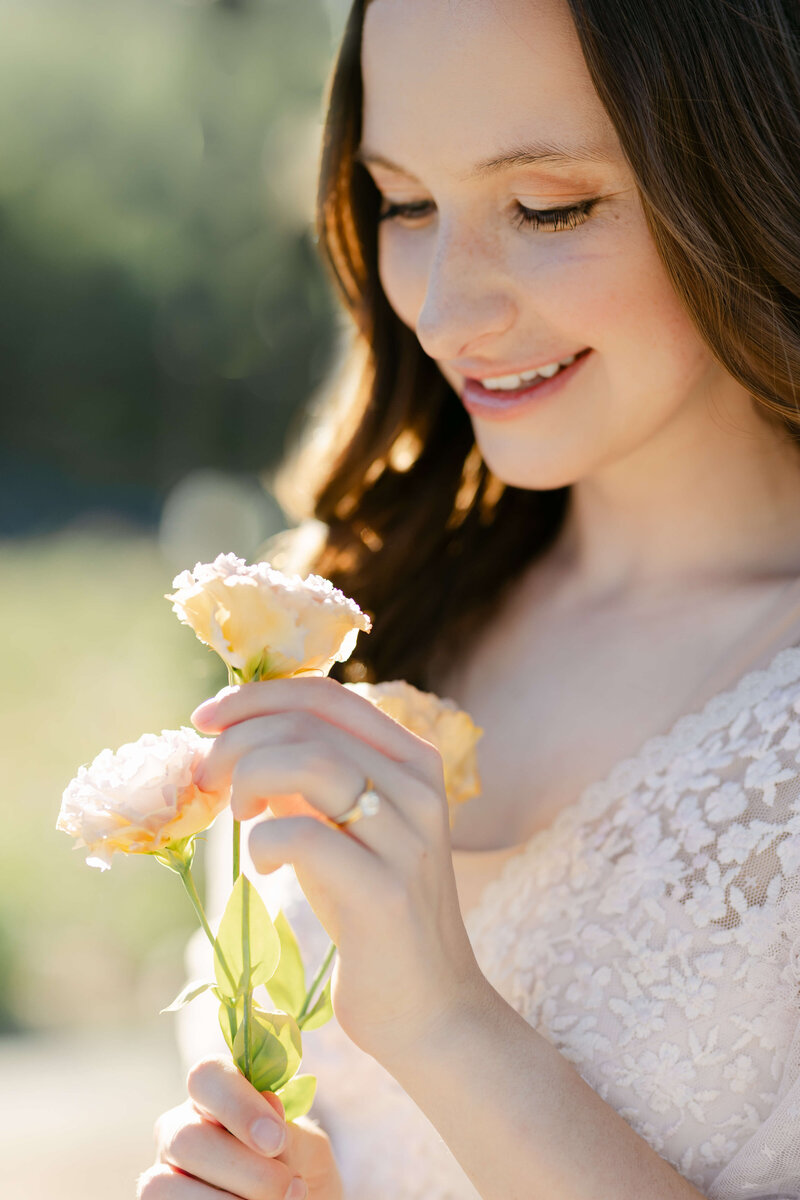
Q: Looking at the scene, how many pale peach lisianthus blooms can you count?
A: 3